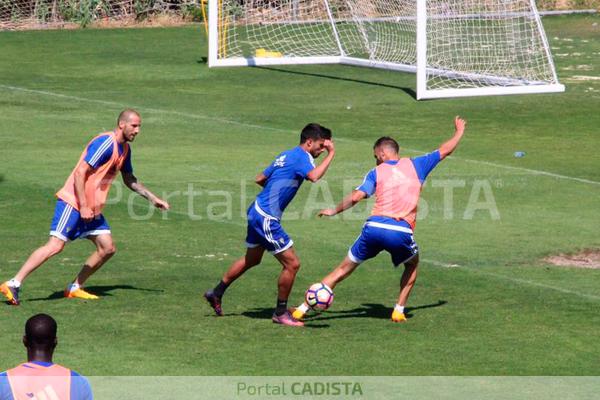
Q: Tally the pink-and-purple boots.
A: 2